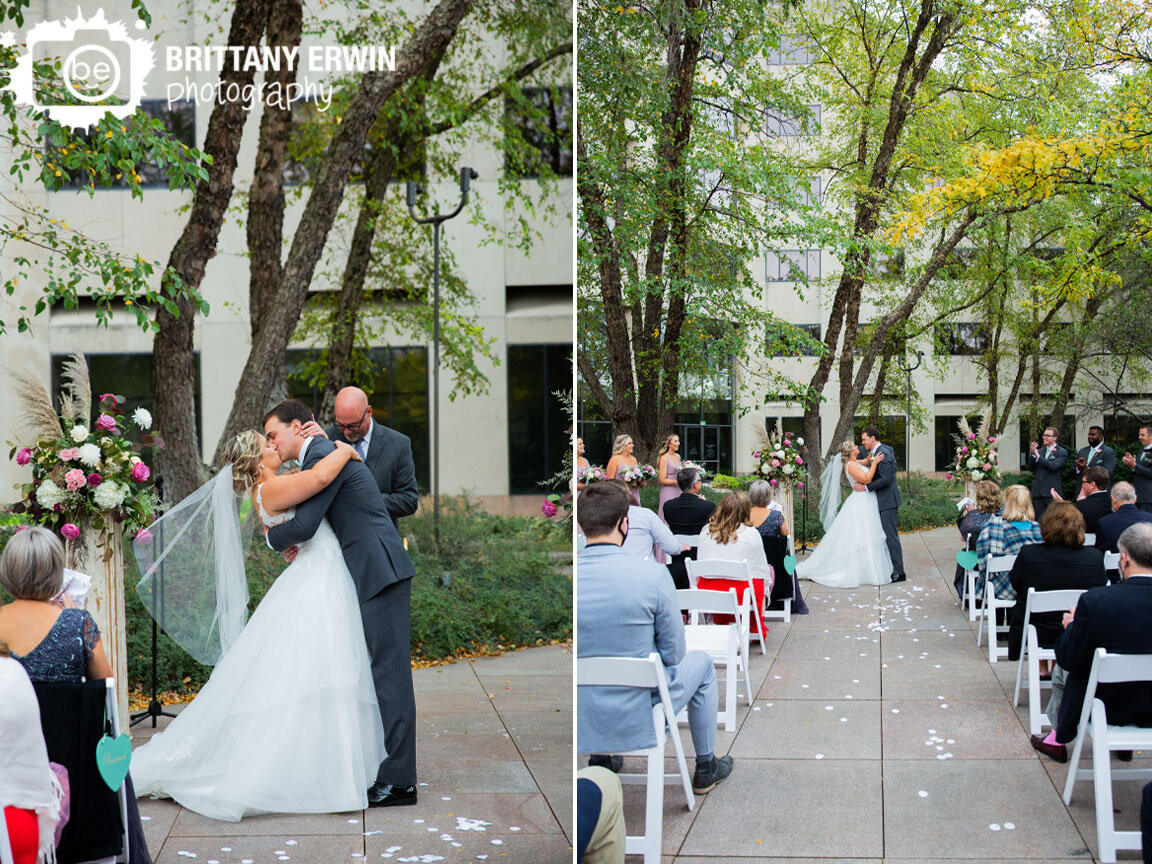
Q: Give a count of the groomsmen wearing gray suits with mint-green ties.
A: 3